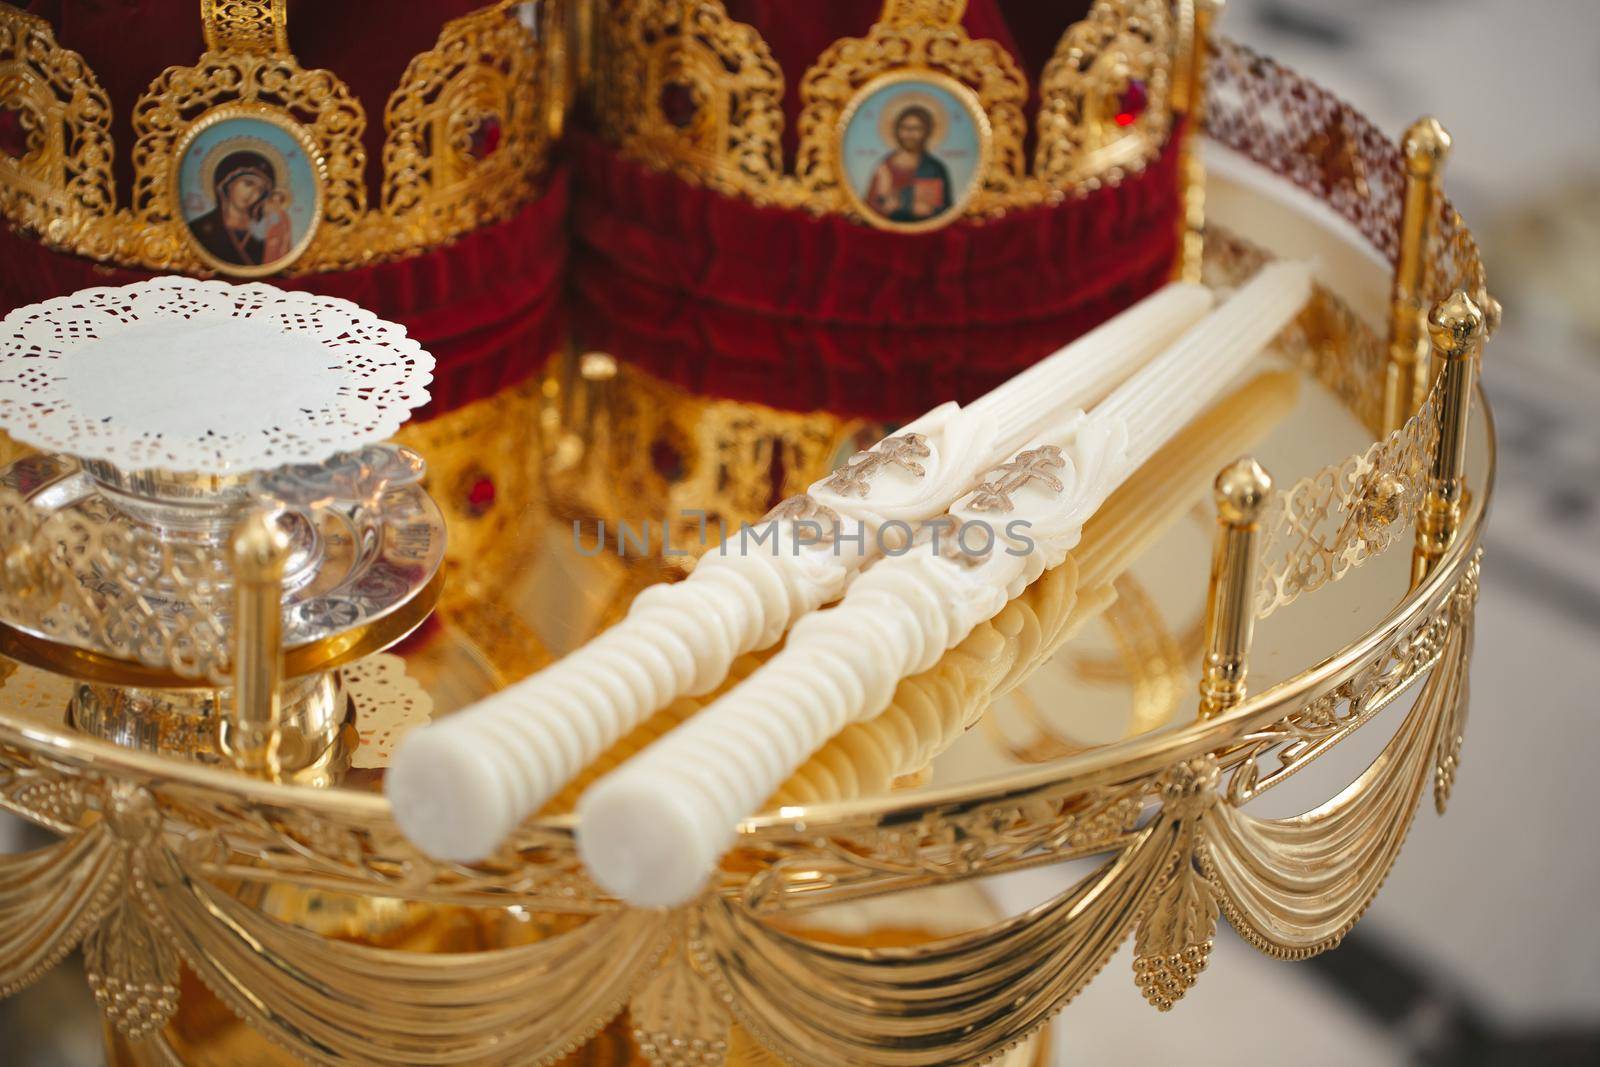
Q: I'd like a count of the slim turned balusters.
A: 4